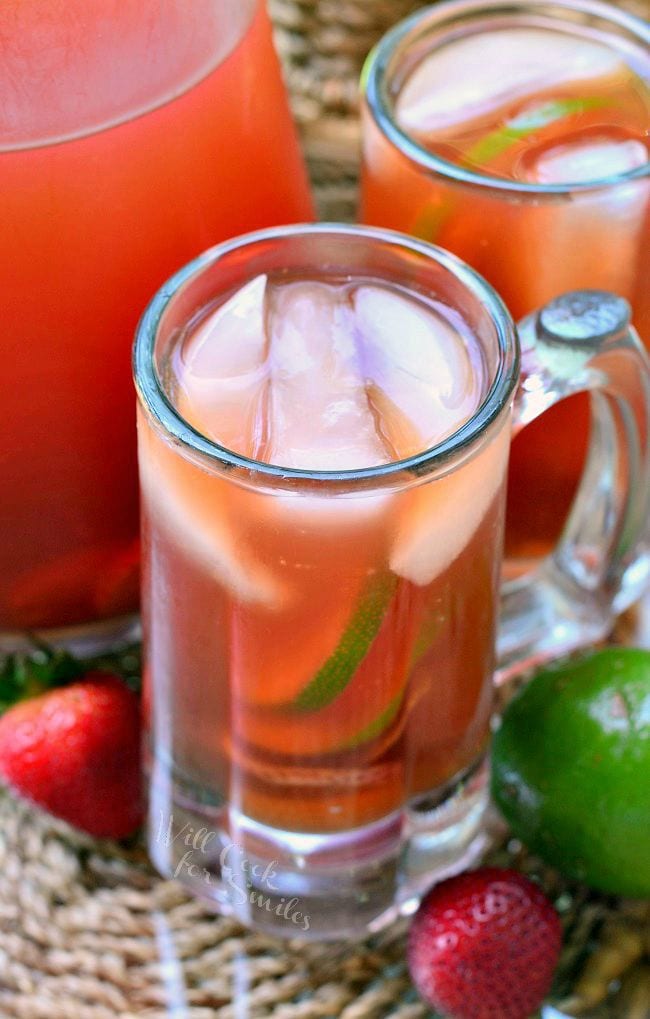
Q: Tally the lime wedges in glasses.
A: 3